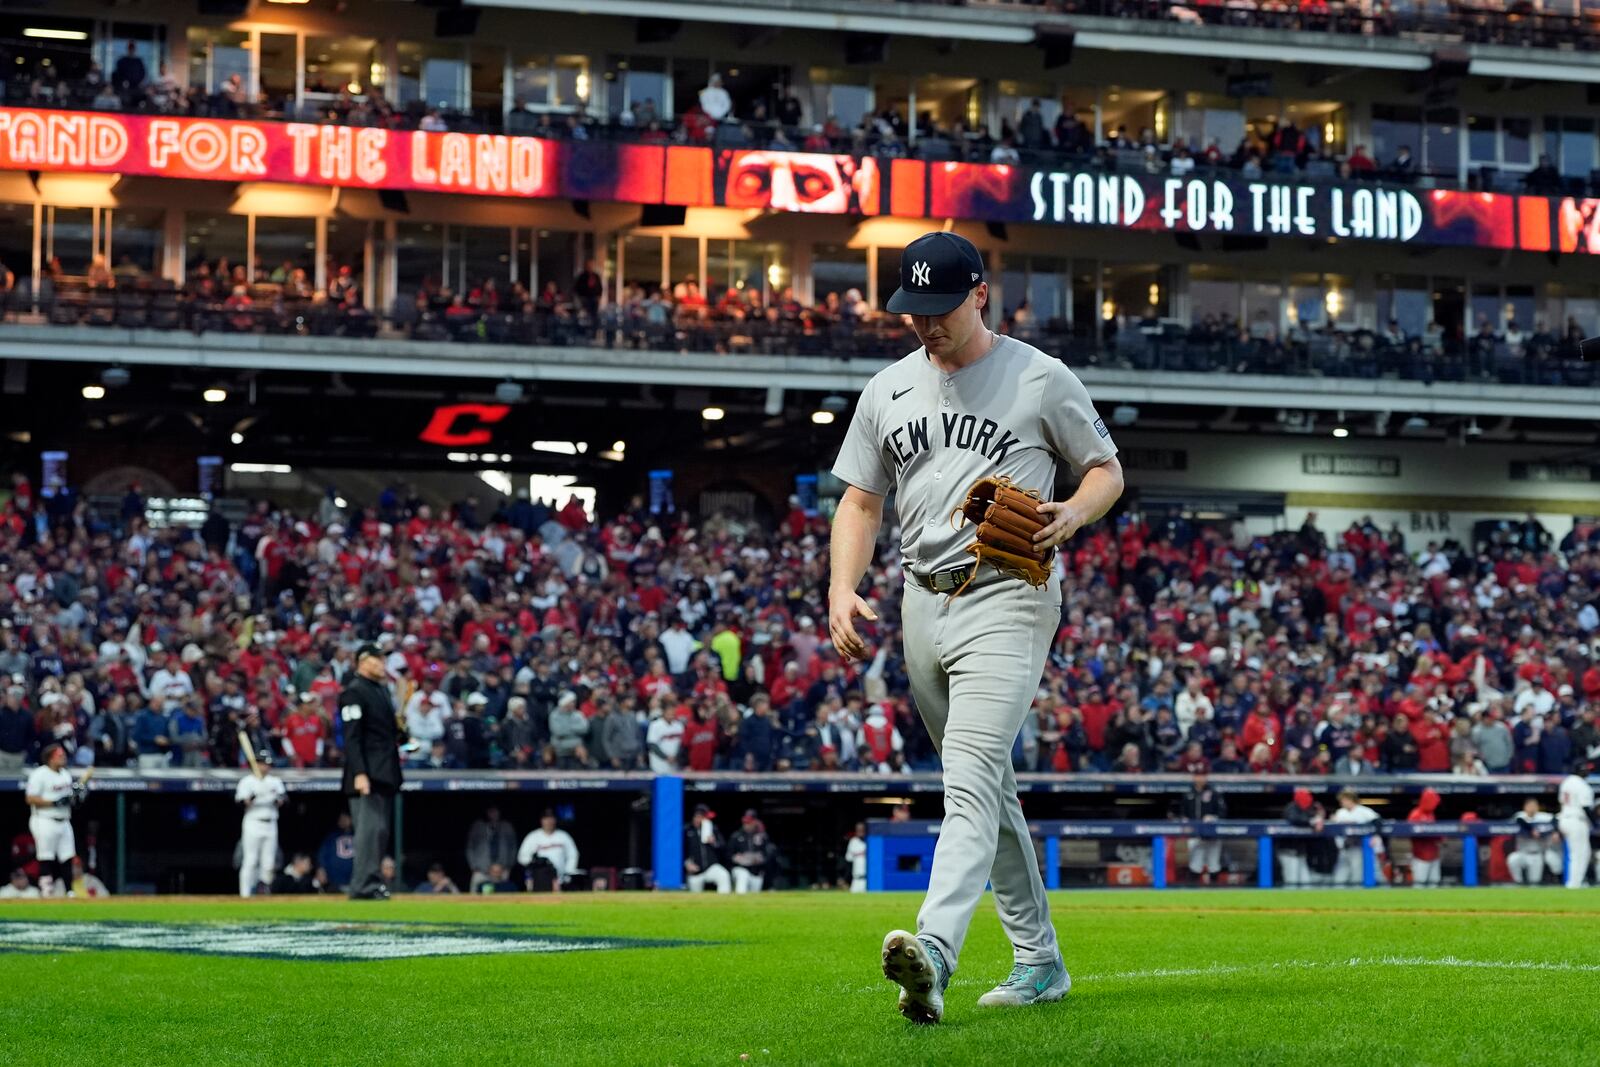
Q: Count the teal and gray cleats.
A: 2